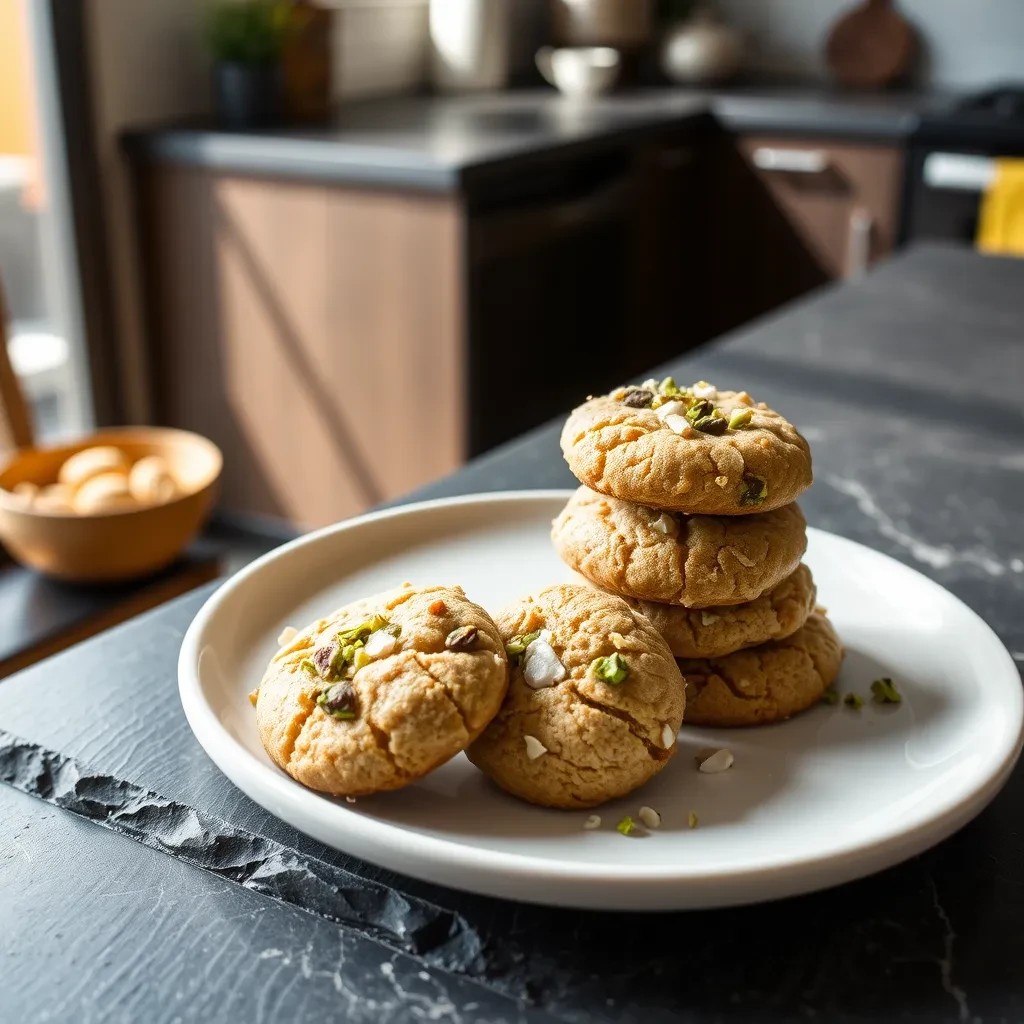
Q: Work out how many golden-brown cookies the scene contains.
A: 6